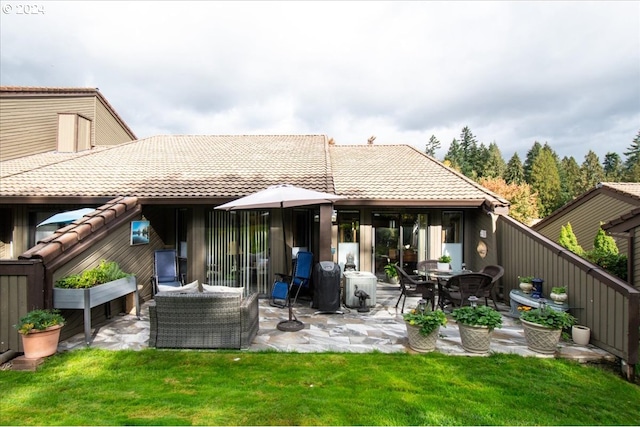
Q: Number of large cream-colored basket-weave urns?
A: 3